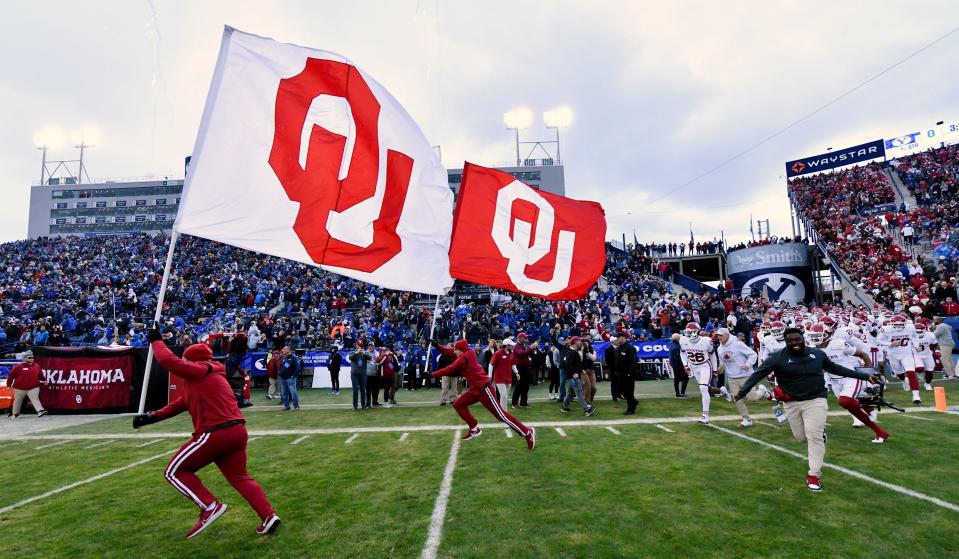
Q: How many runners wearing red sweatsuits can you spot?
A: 2